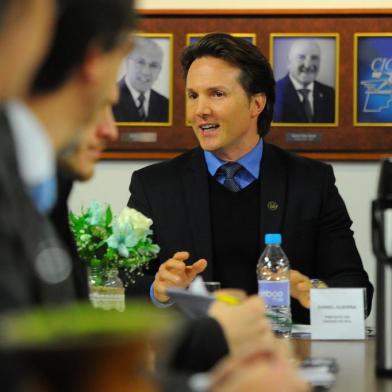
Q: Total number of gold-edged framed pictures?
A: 4